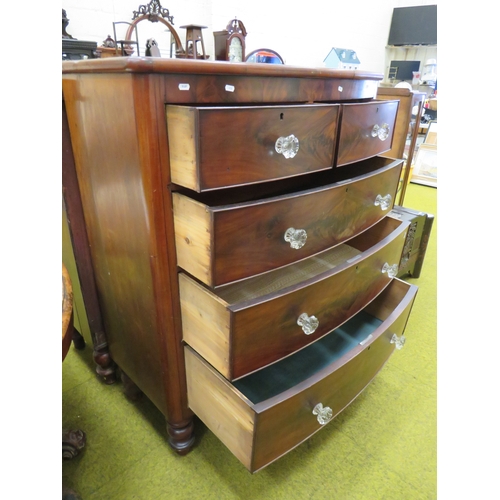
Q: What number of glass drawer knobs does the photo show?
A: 8